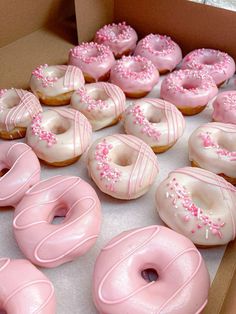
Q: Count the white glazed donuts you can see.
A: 8